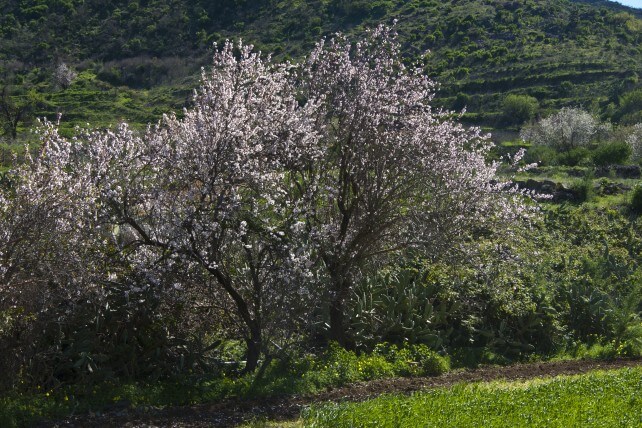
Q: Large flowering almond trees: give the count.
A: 2